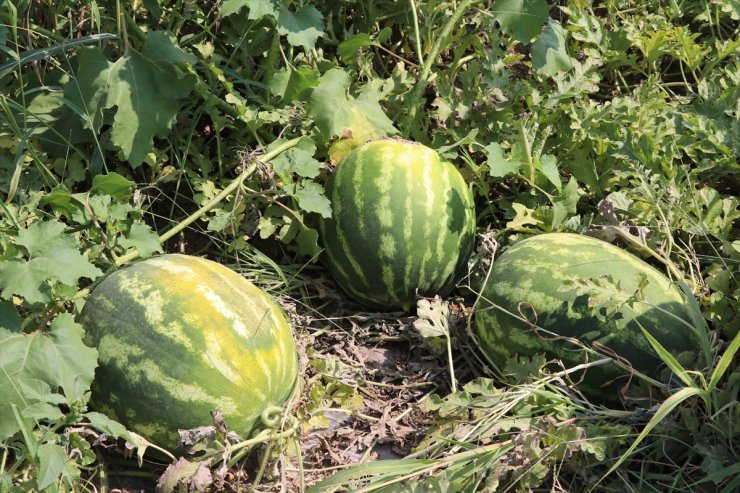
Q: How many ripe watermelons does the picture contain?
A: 3